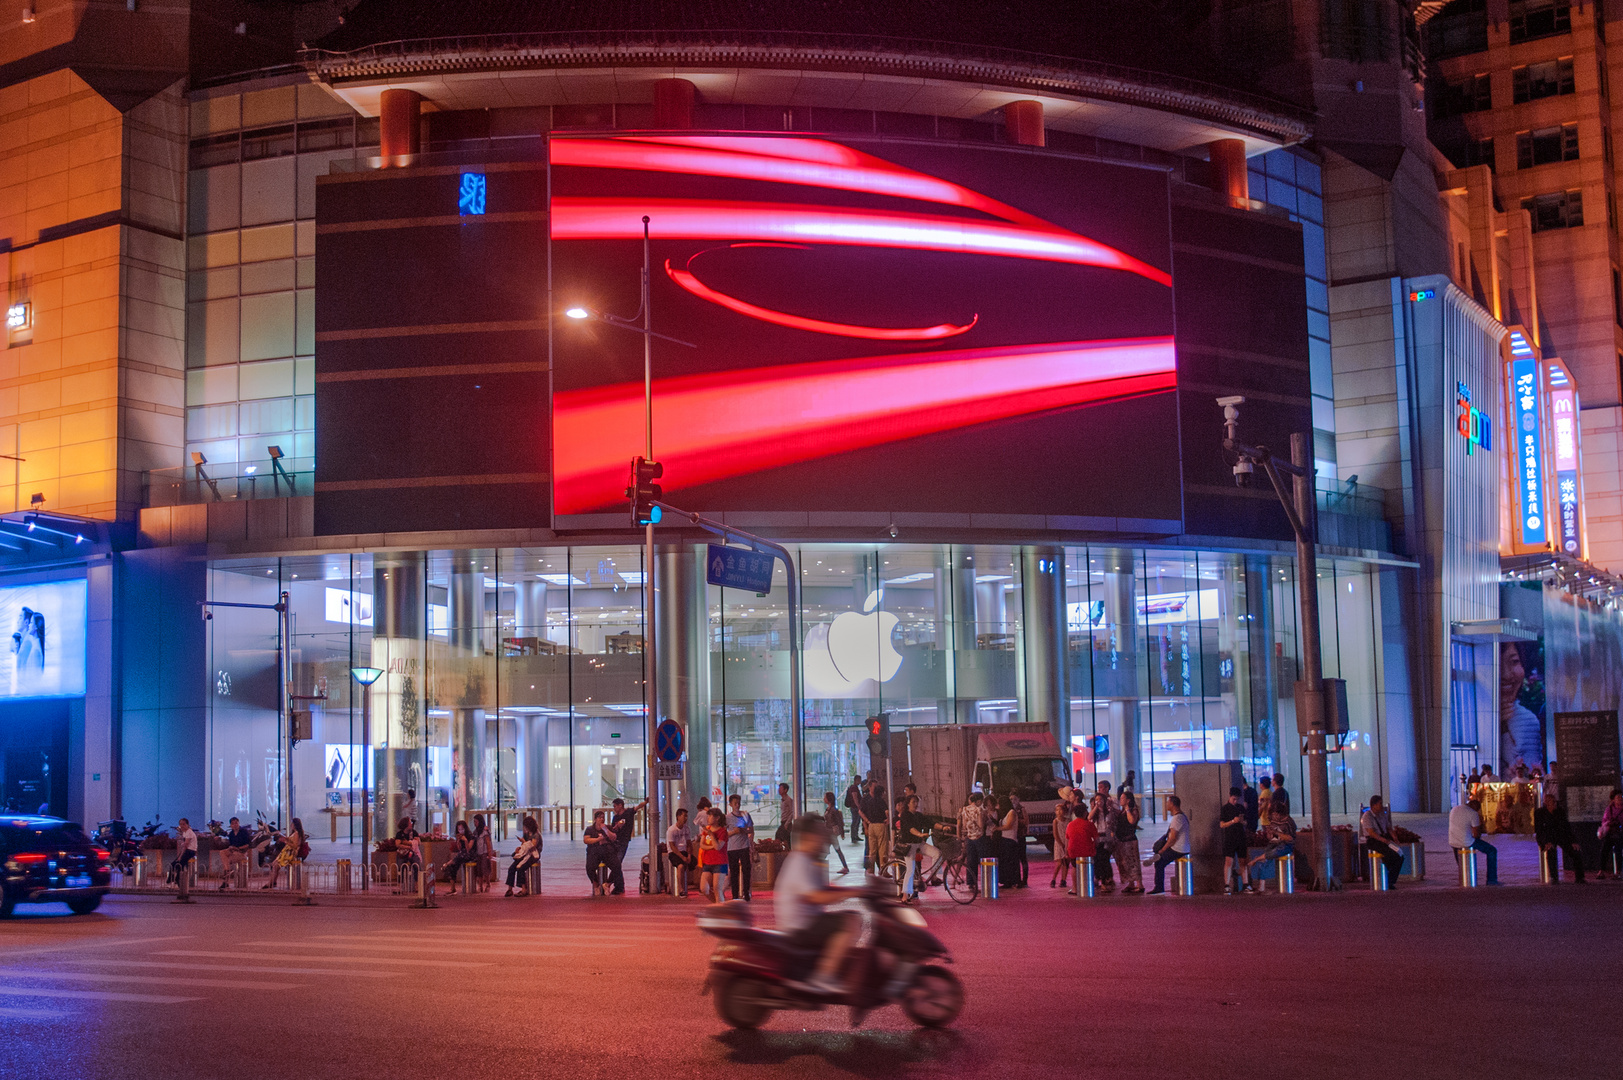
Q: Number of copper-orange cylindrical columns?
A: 4